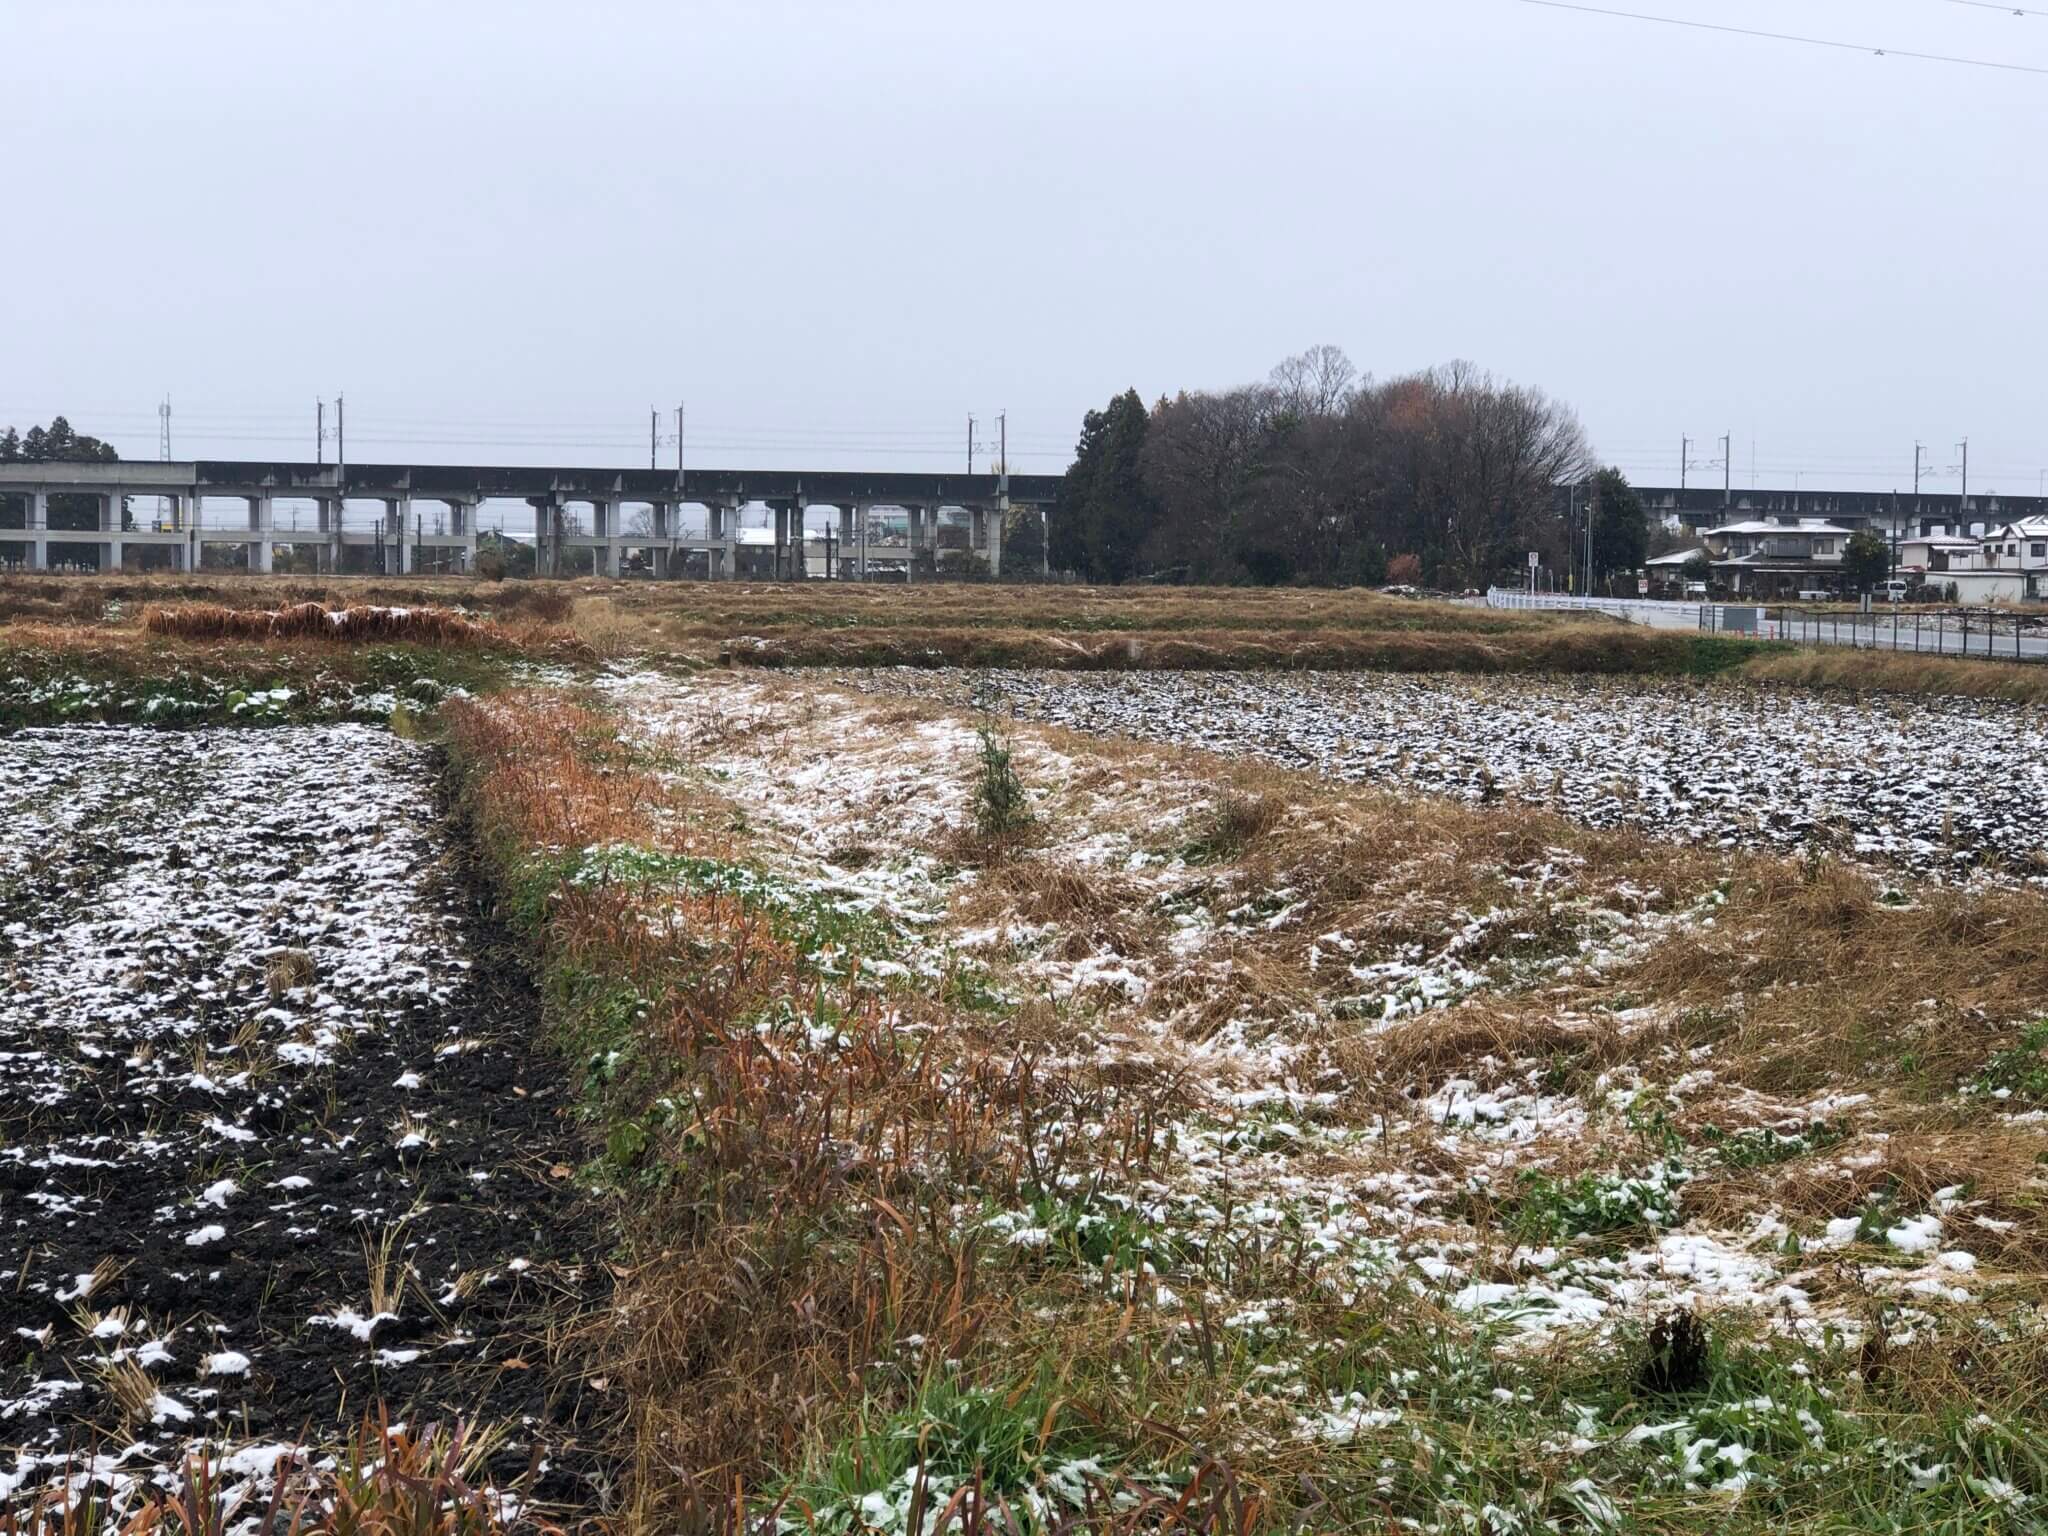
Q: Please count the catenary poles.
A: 10